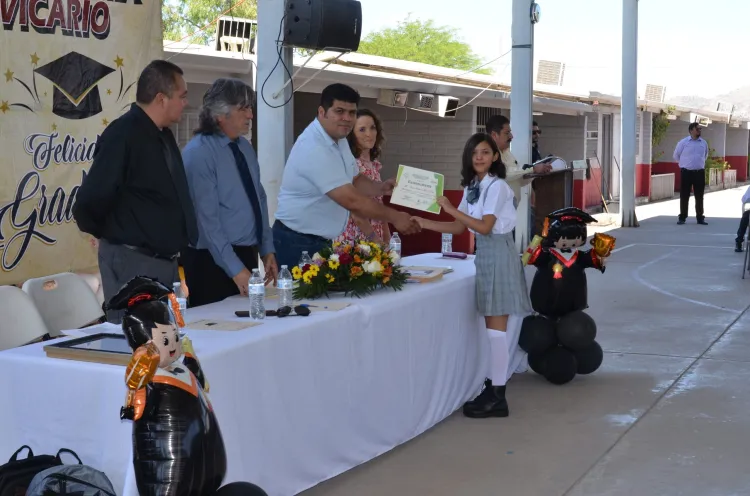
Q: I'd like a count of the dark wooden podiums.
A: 1